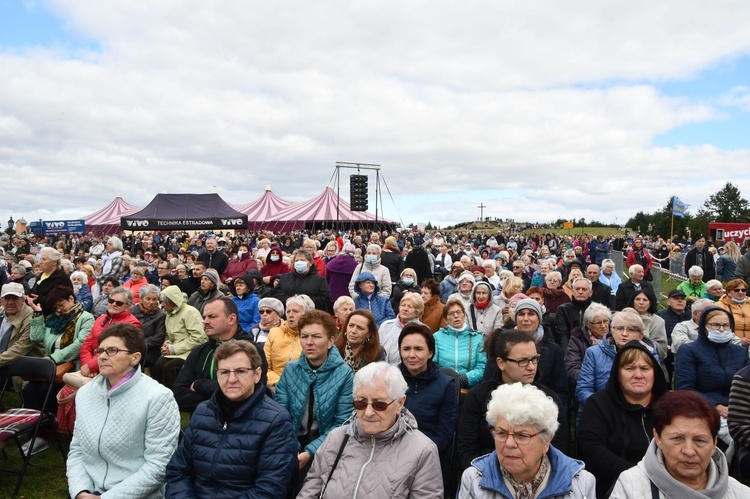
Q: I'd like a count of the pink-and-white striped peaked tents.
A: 3